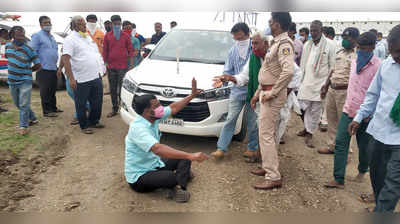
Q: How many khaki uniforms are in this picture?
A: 2